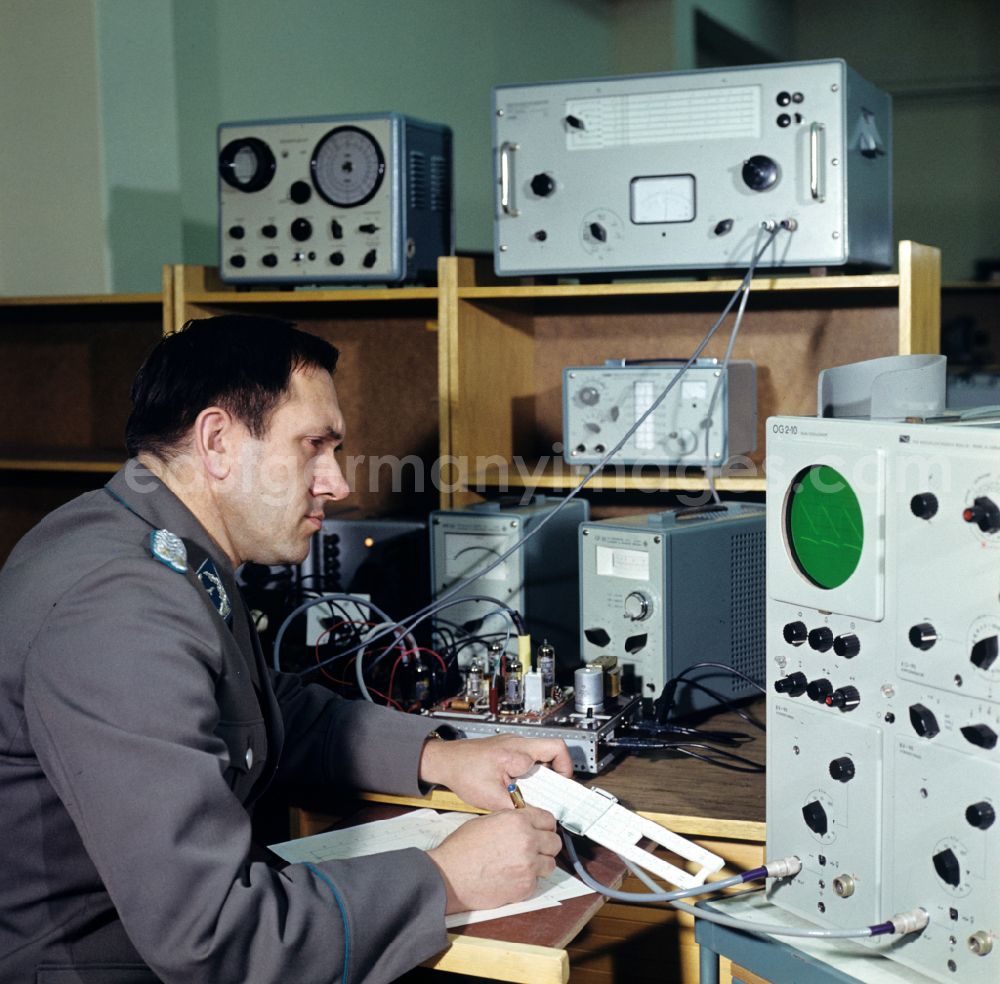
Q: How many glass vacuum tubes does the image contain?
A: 5